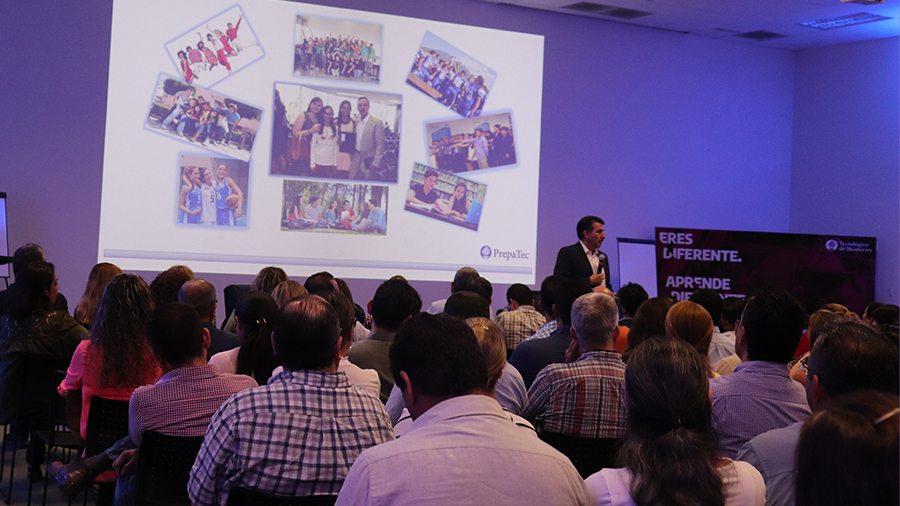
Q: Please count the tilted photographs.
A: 5